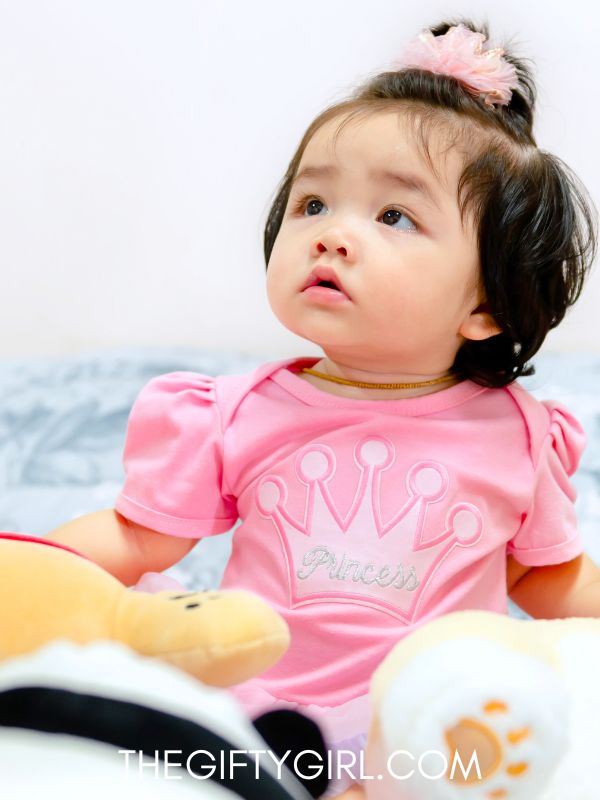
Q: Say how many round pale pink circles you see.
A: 5